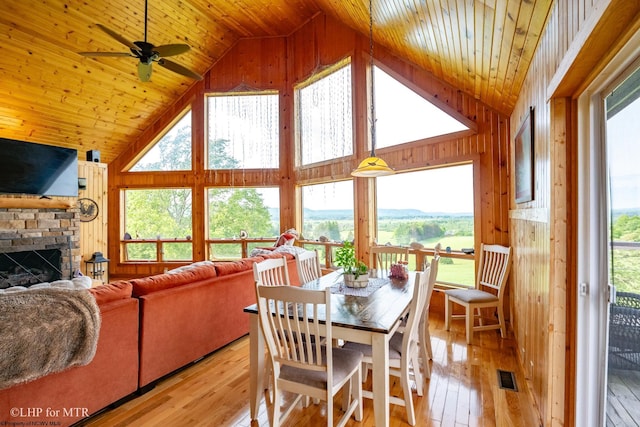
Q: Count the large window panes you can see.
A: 8